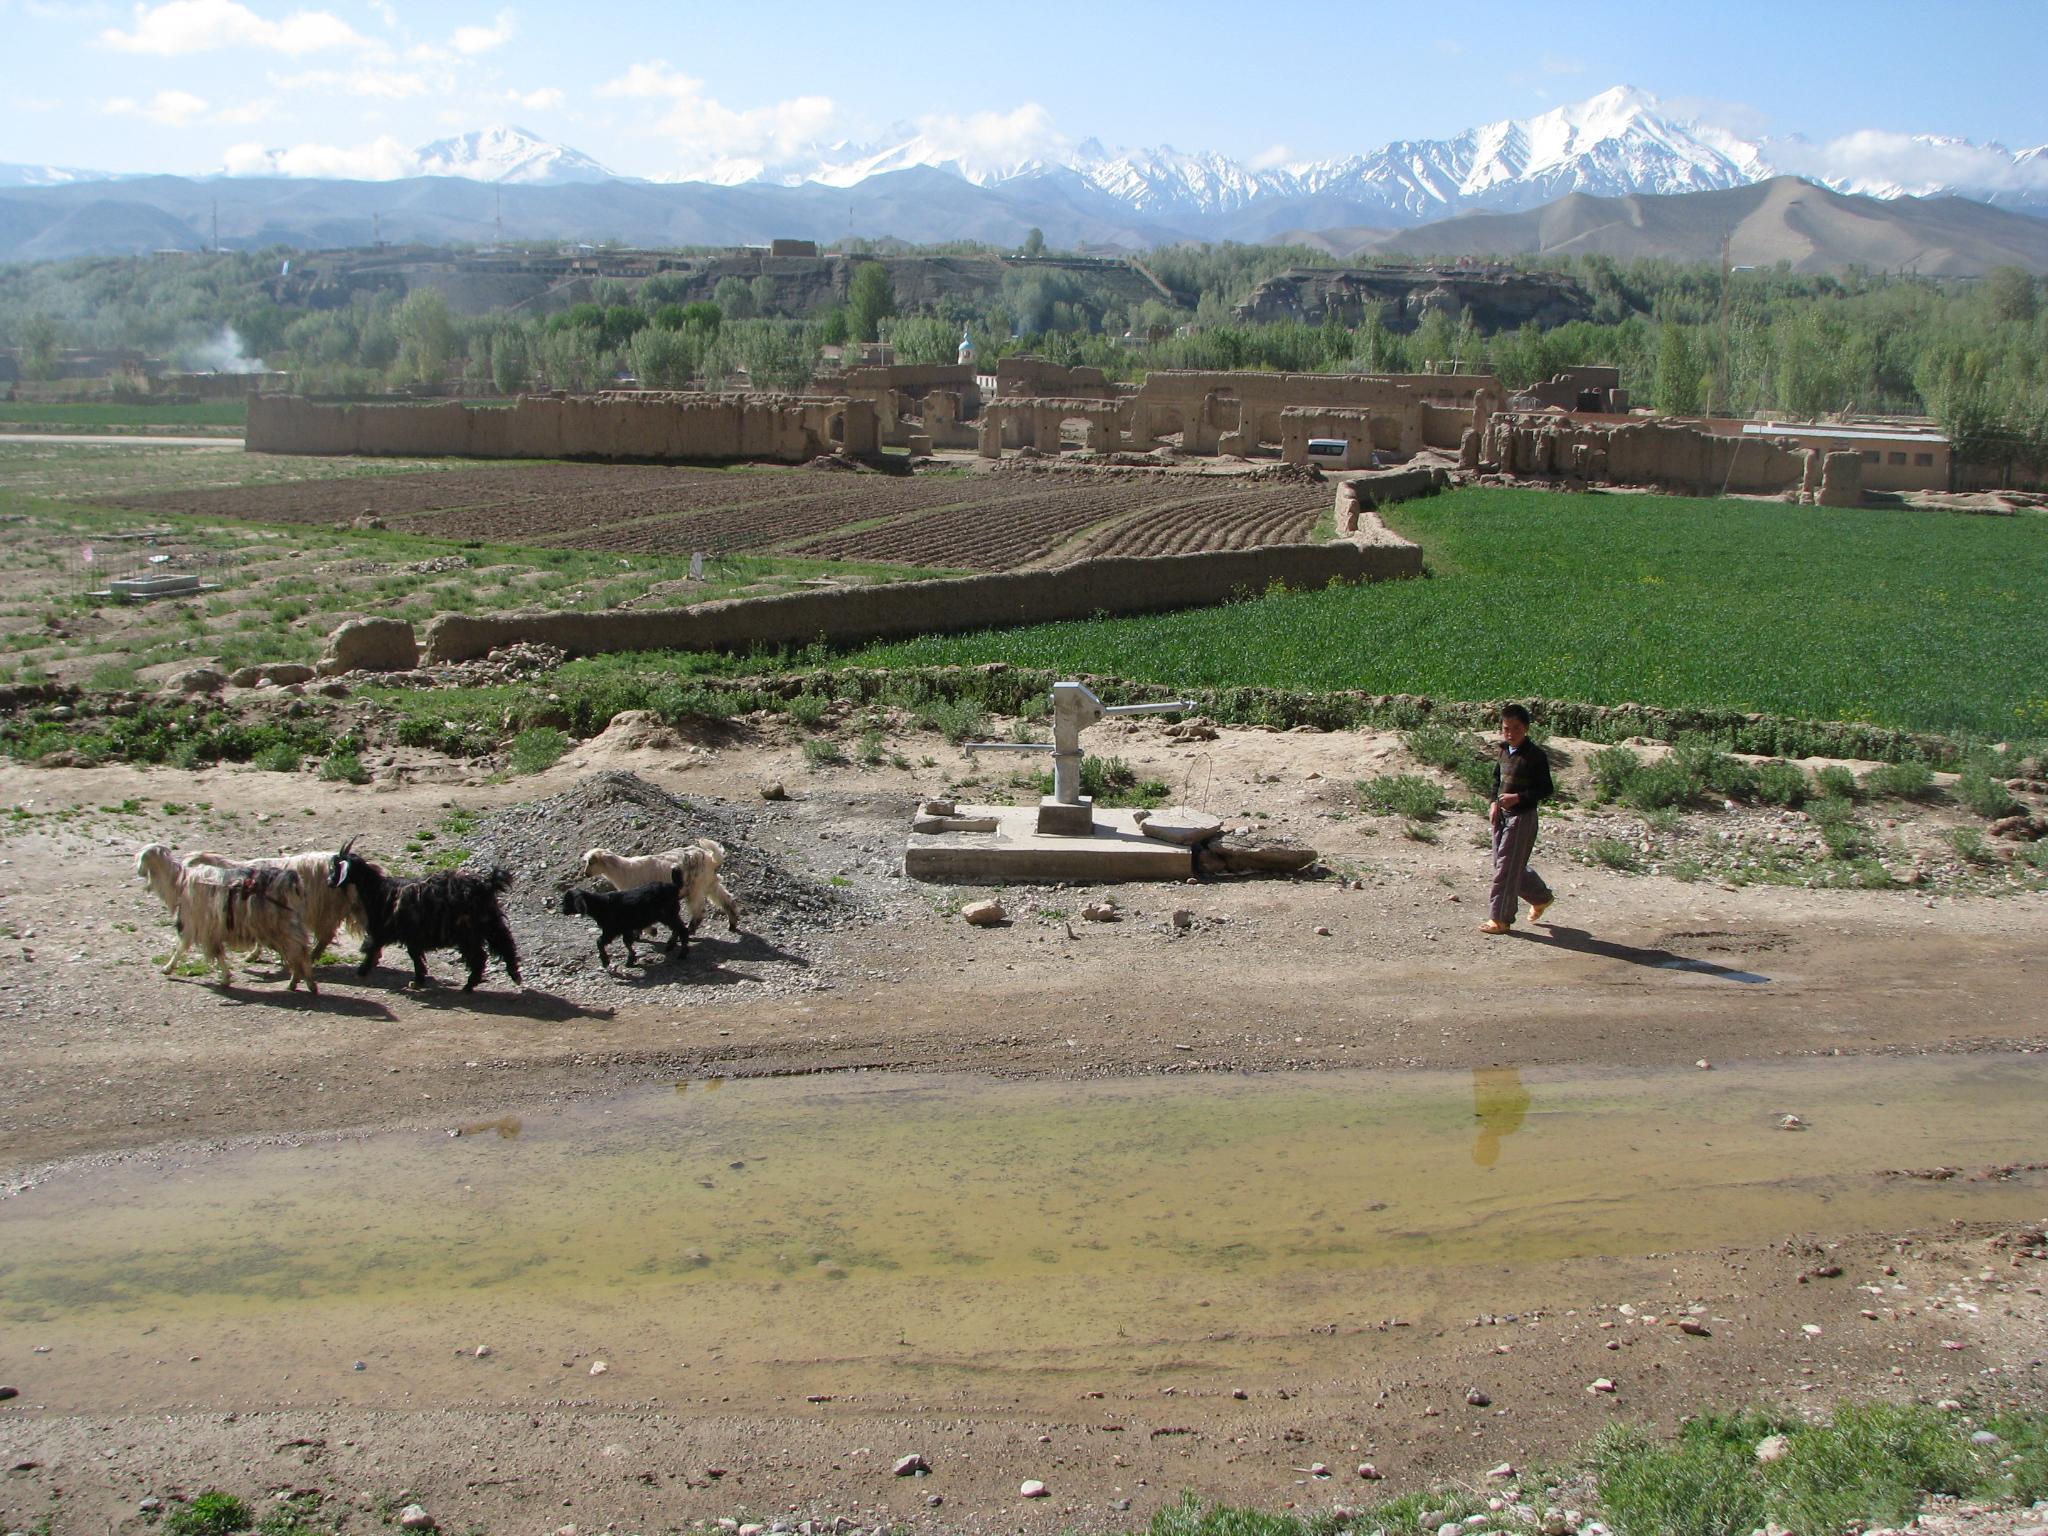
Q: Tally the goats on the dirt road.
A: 5